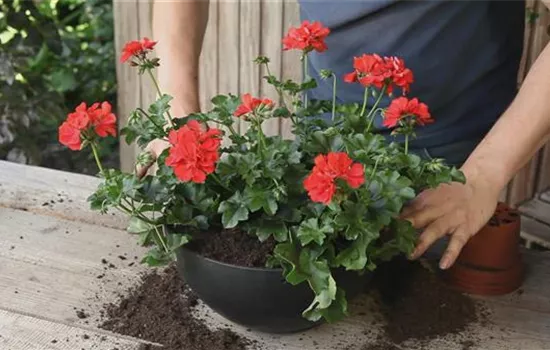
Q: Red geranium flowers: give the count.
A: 8